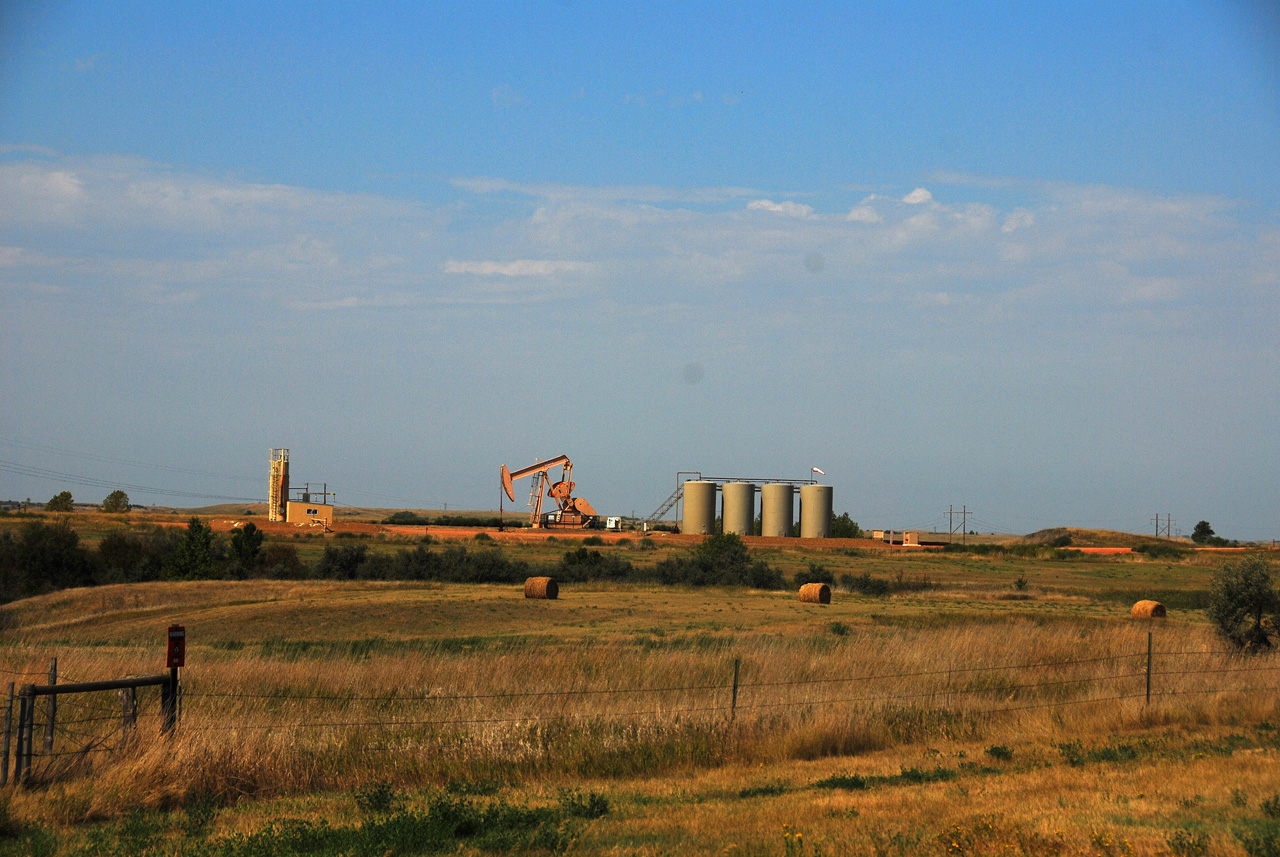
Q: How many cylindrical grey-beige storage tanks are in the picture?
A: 4